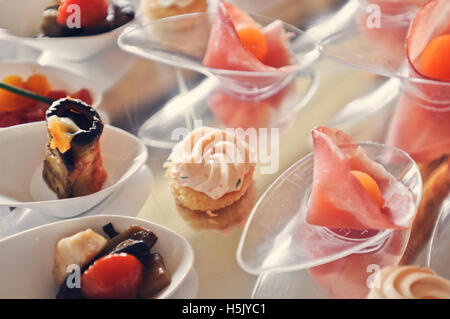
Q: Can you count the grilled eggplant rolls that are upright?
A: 1